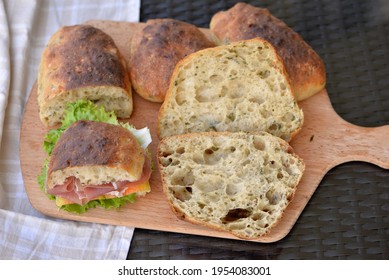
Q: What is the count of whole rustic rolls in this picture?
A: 2